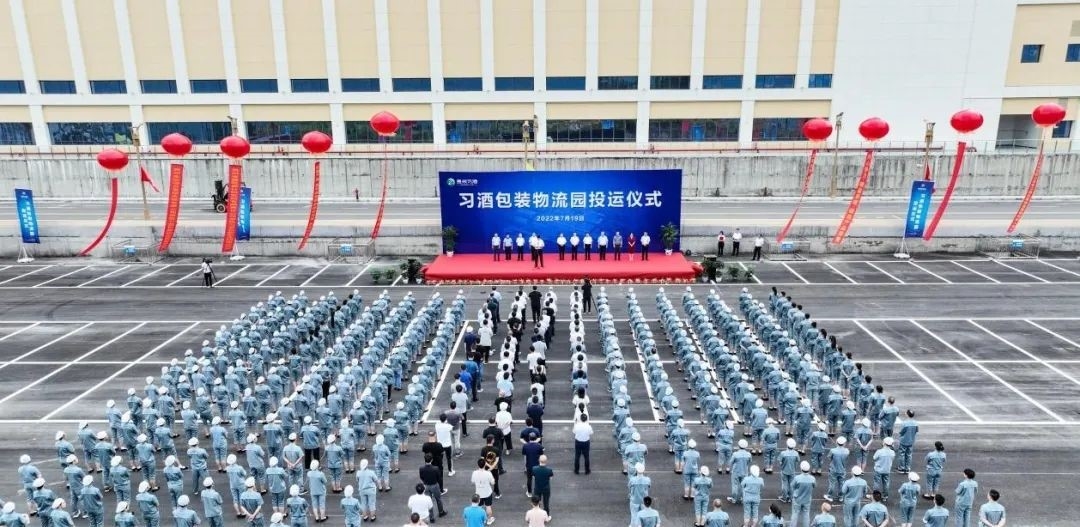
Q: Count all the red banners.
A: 9